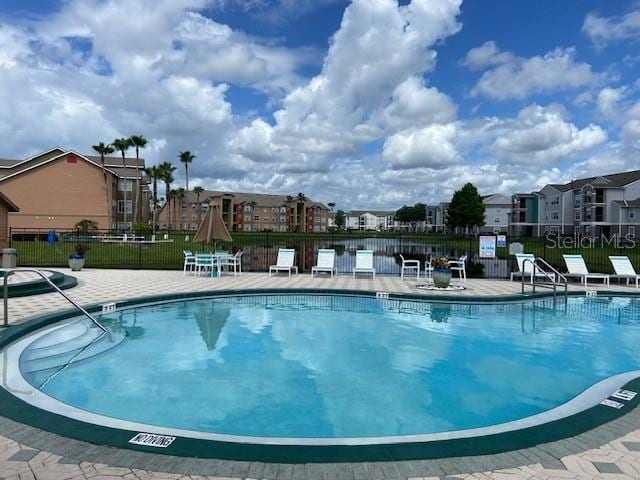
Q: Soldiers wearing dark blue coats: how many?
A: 0